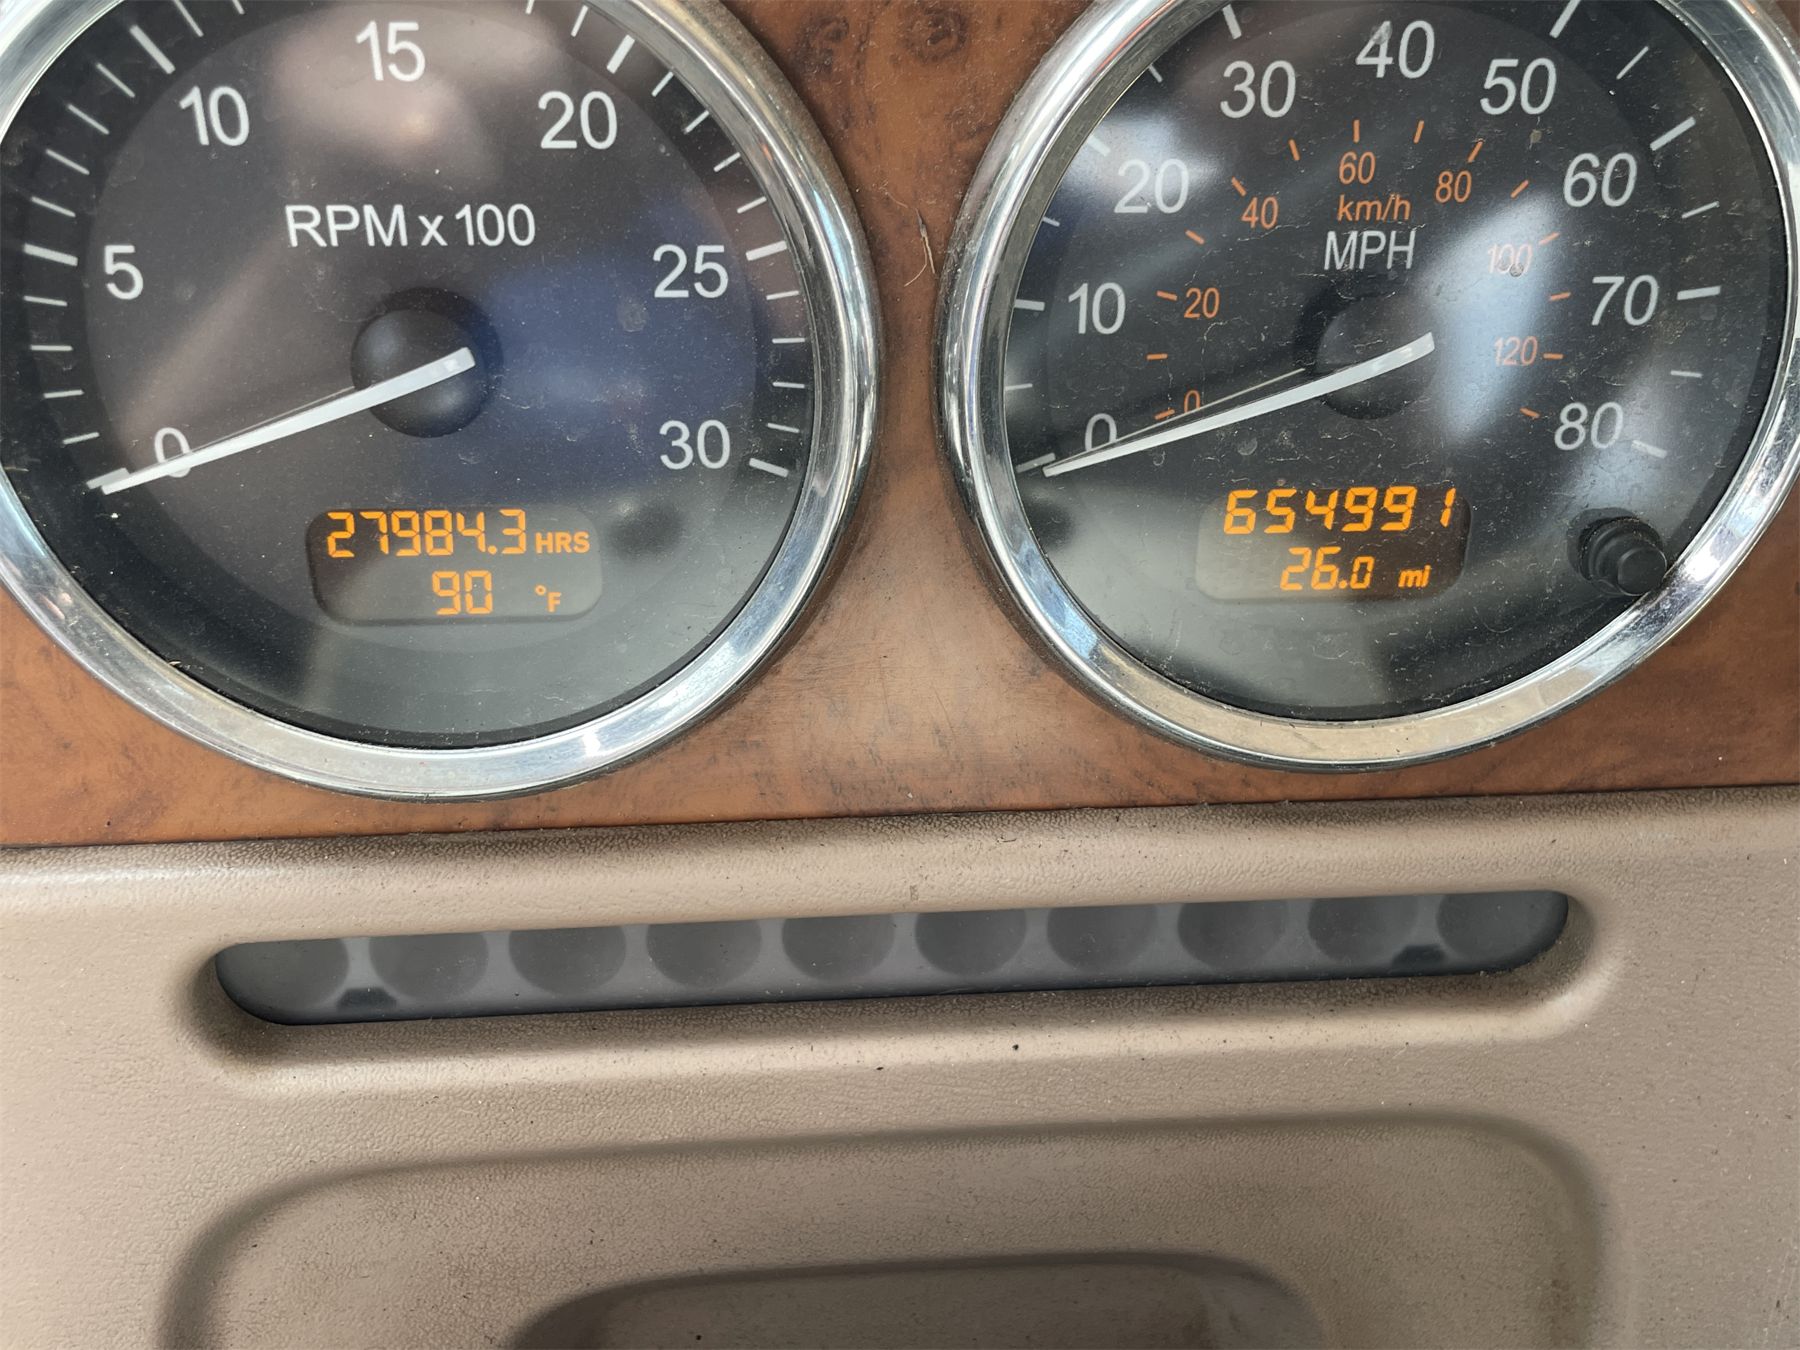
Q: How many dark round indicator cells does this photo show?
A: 10